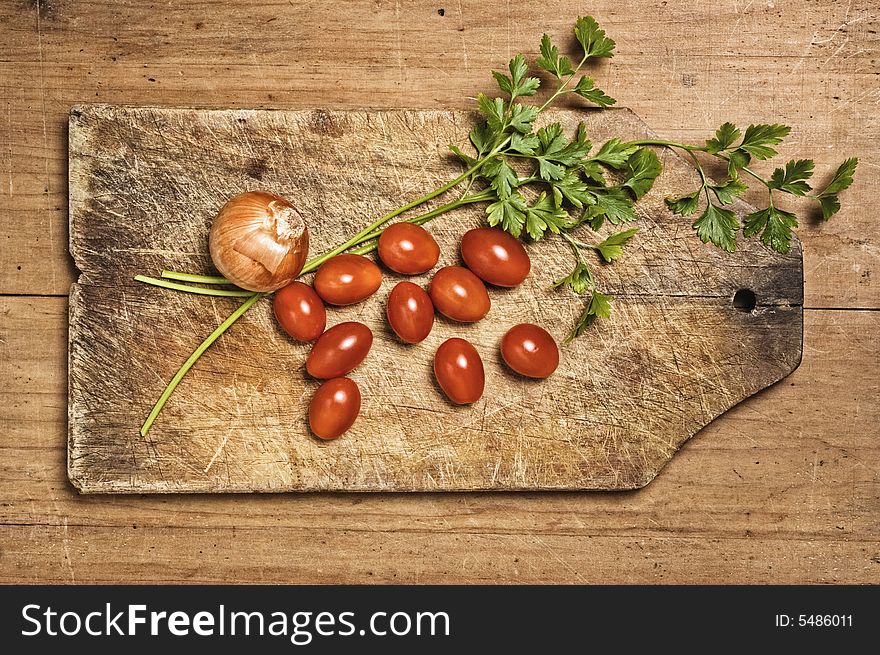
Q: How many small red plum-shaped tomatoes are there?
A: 10